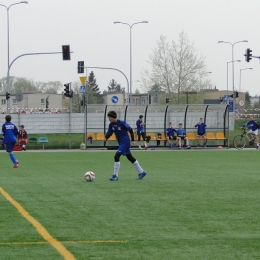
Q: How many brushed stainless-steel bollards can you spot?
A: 0